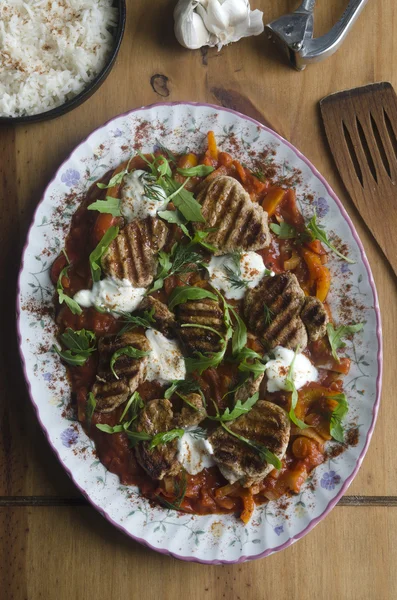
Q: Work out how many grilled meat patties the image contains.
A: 7